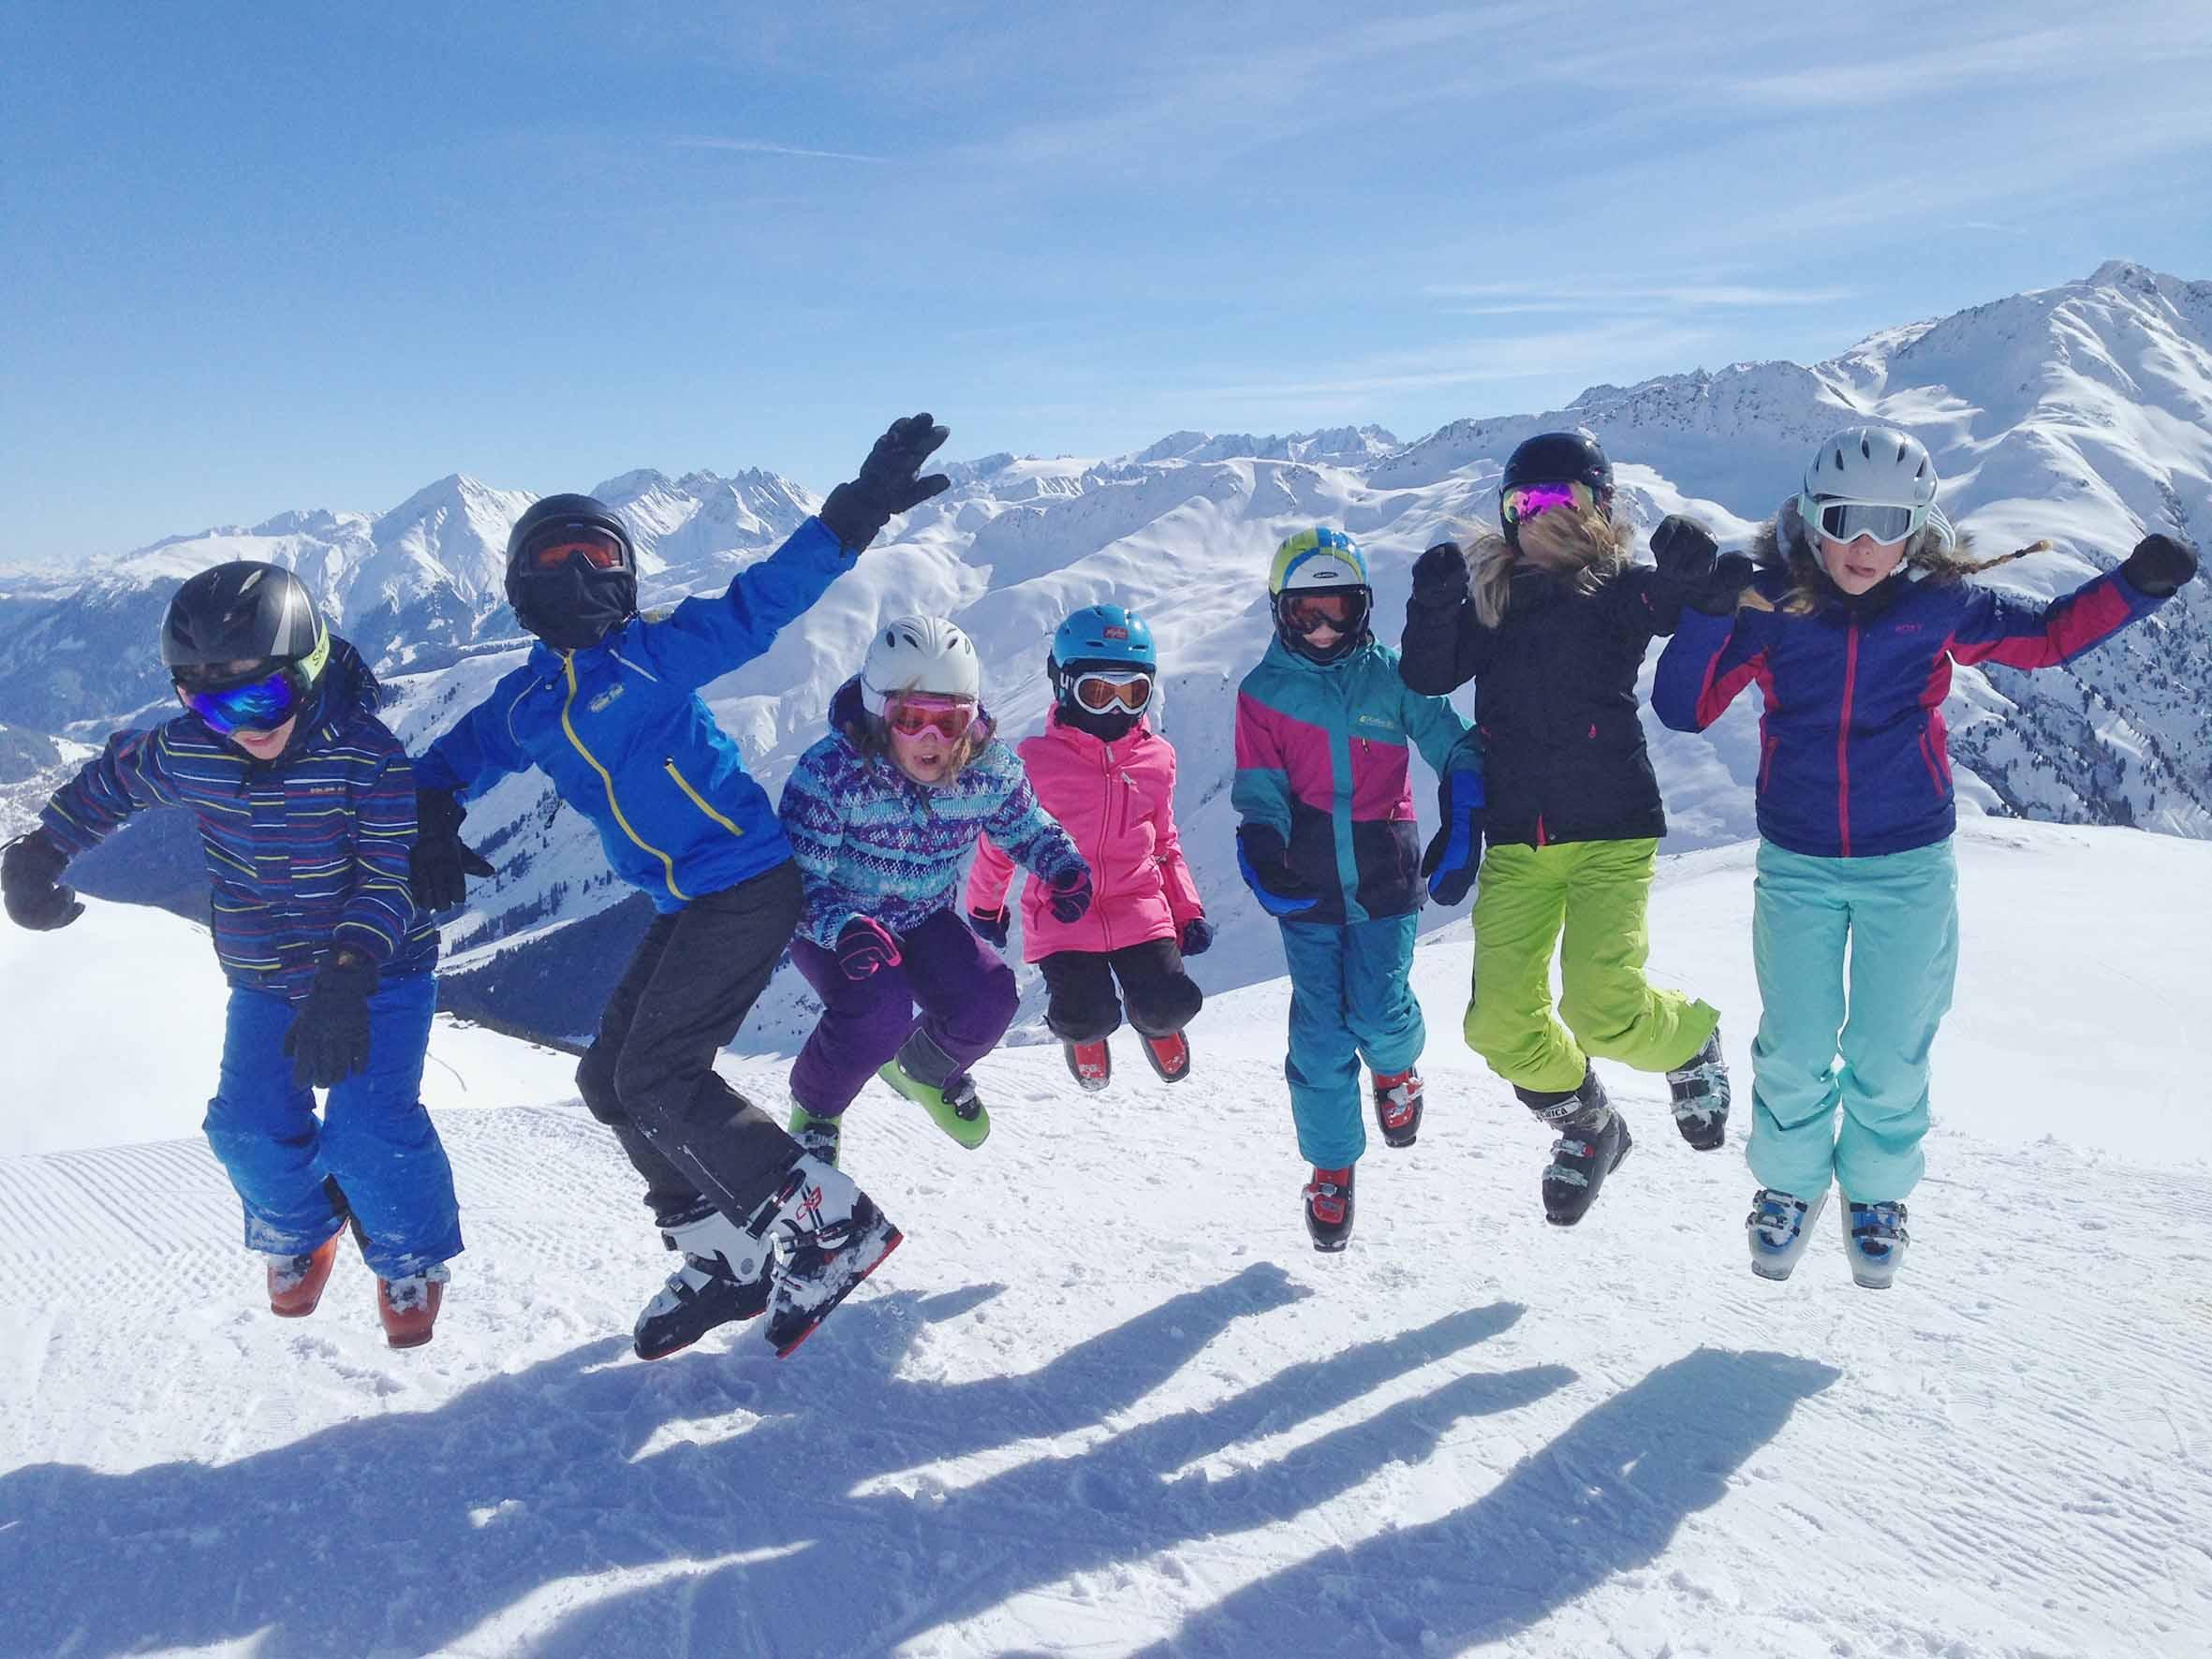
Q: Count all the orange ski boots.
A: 2